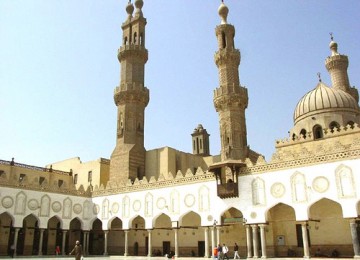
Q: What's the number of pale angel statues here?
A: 0